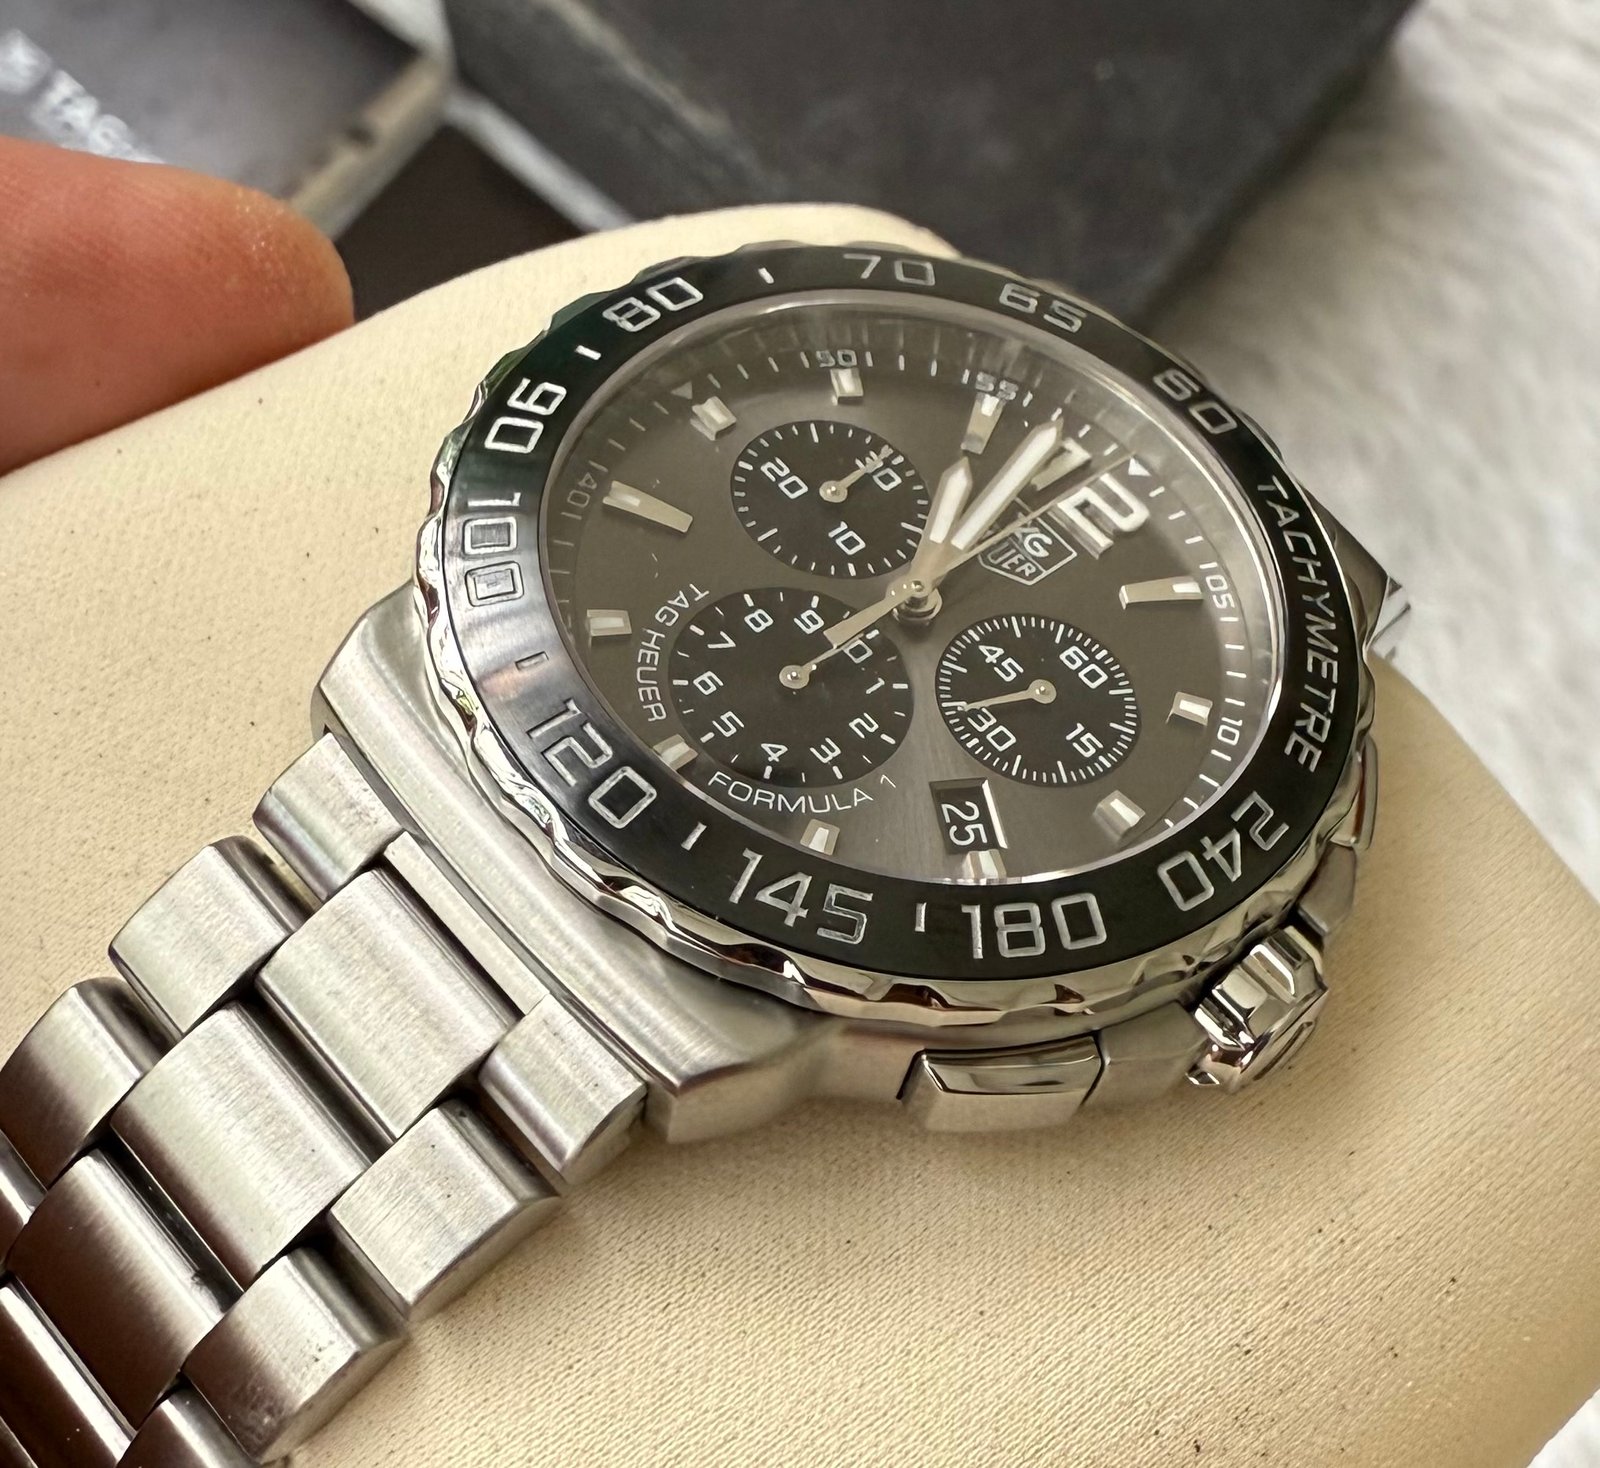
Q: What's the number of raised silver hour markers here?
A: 11